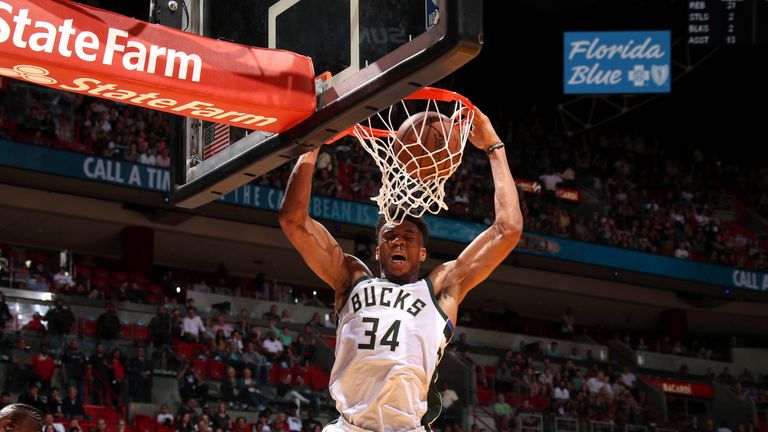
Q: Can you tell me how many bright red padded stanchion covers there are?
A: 1